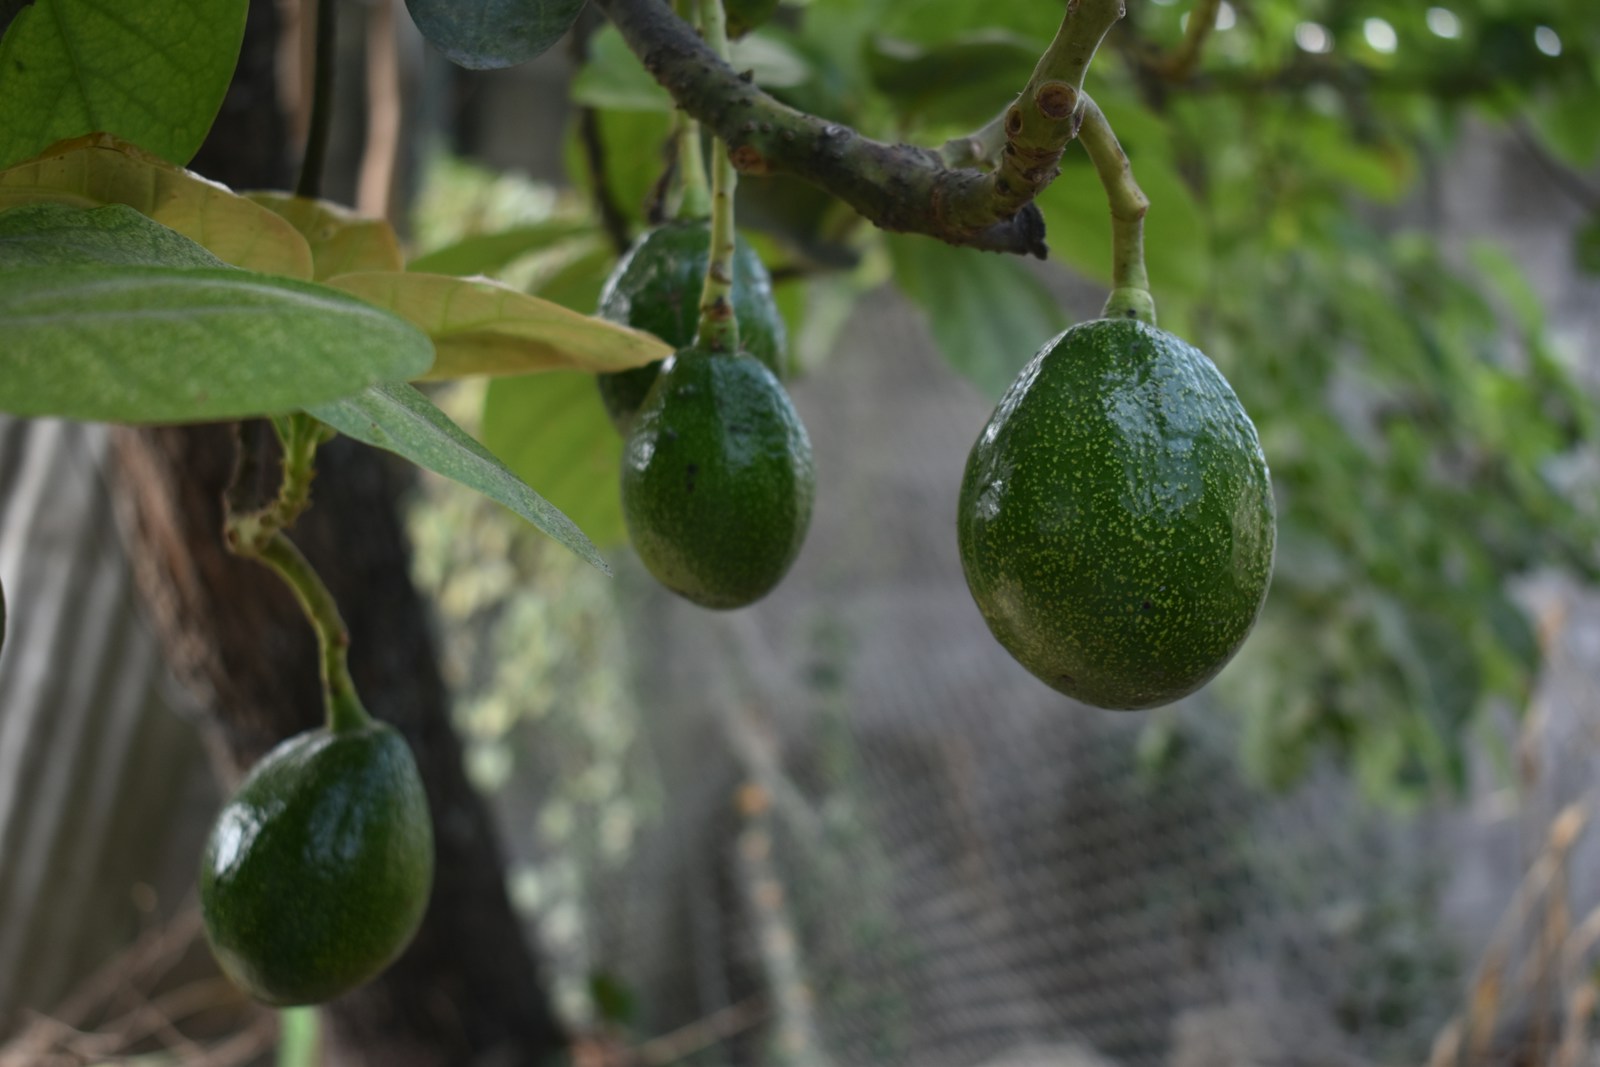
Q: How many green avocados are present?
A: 4